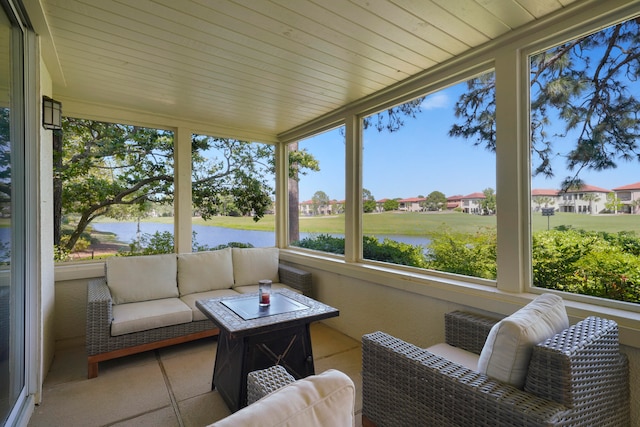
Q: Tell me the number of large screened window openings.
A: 5